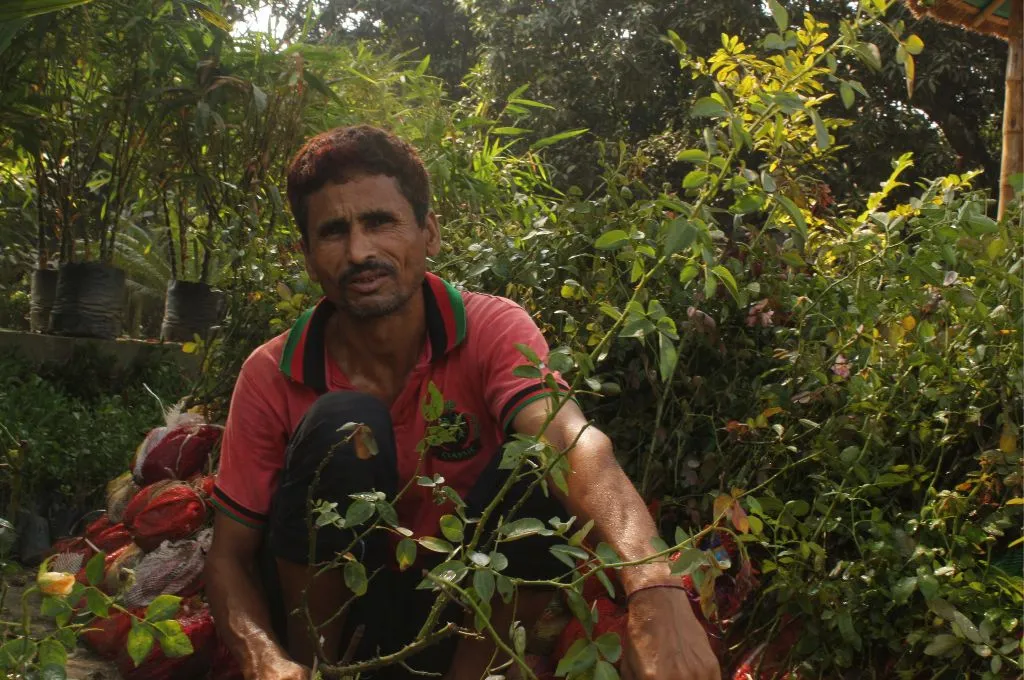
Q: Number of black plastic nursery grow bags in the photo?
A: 3